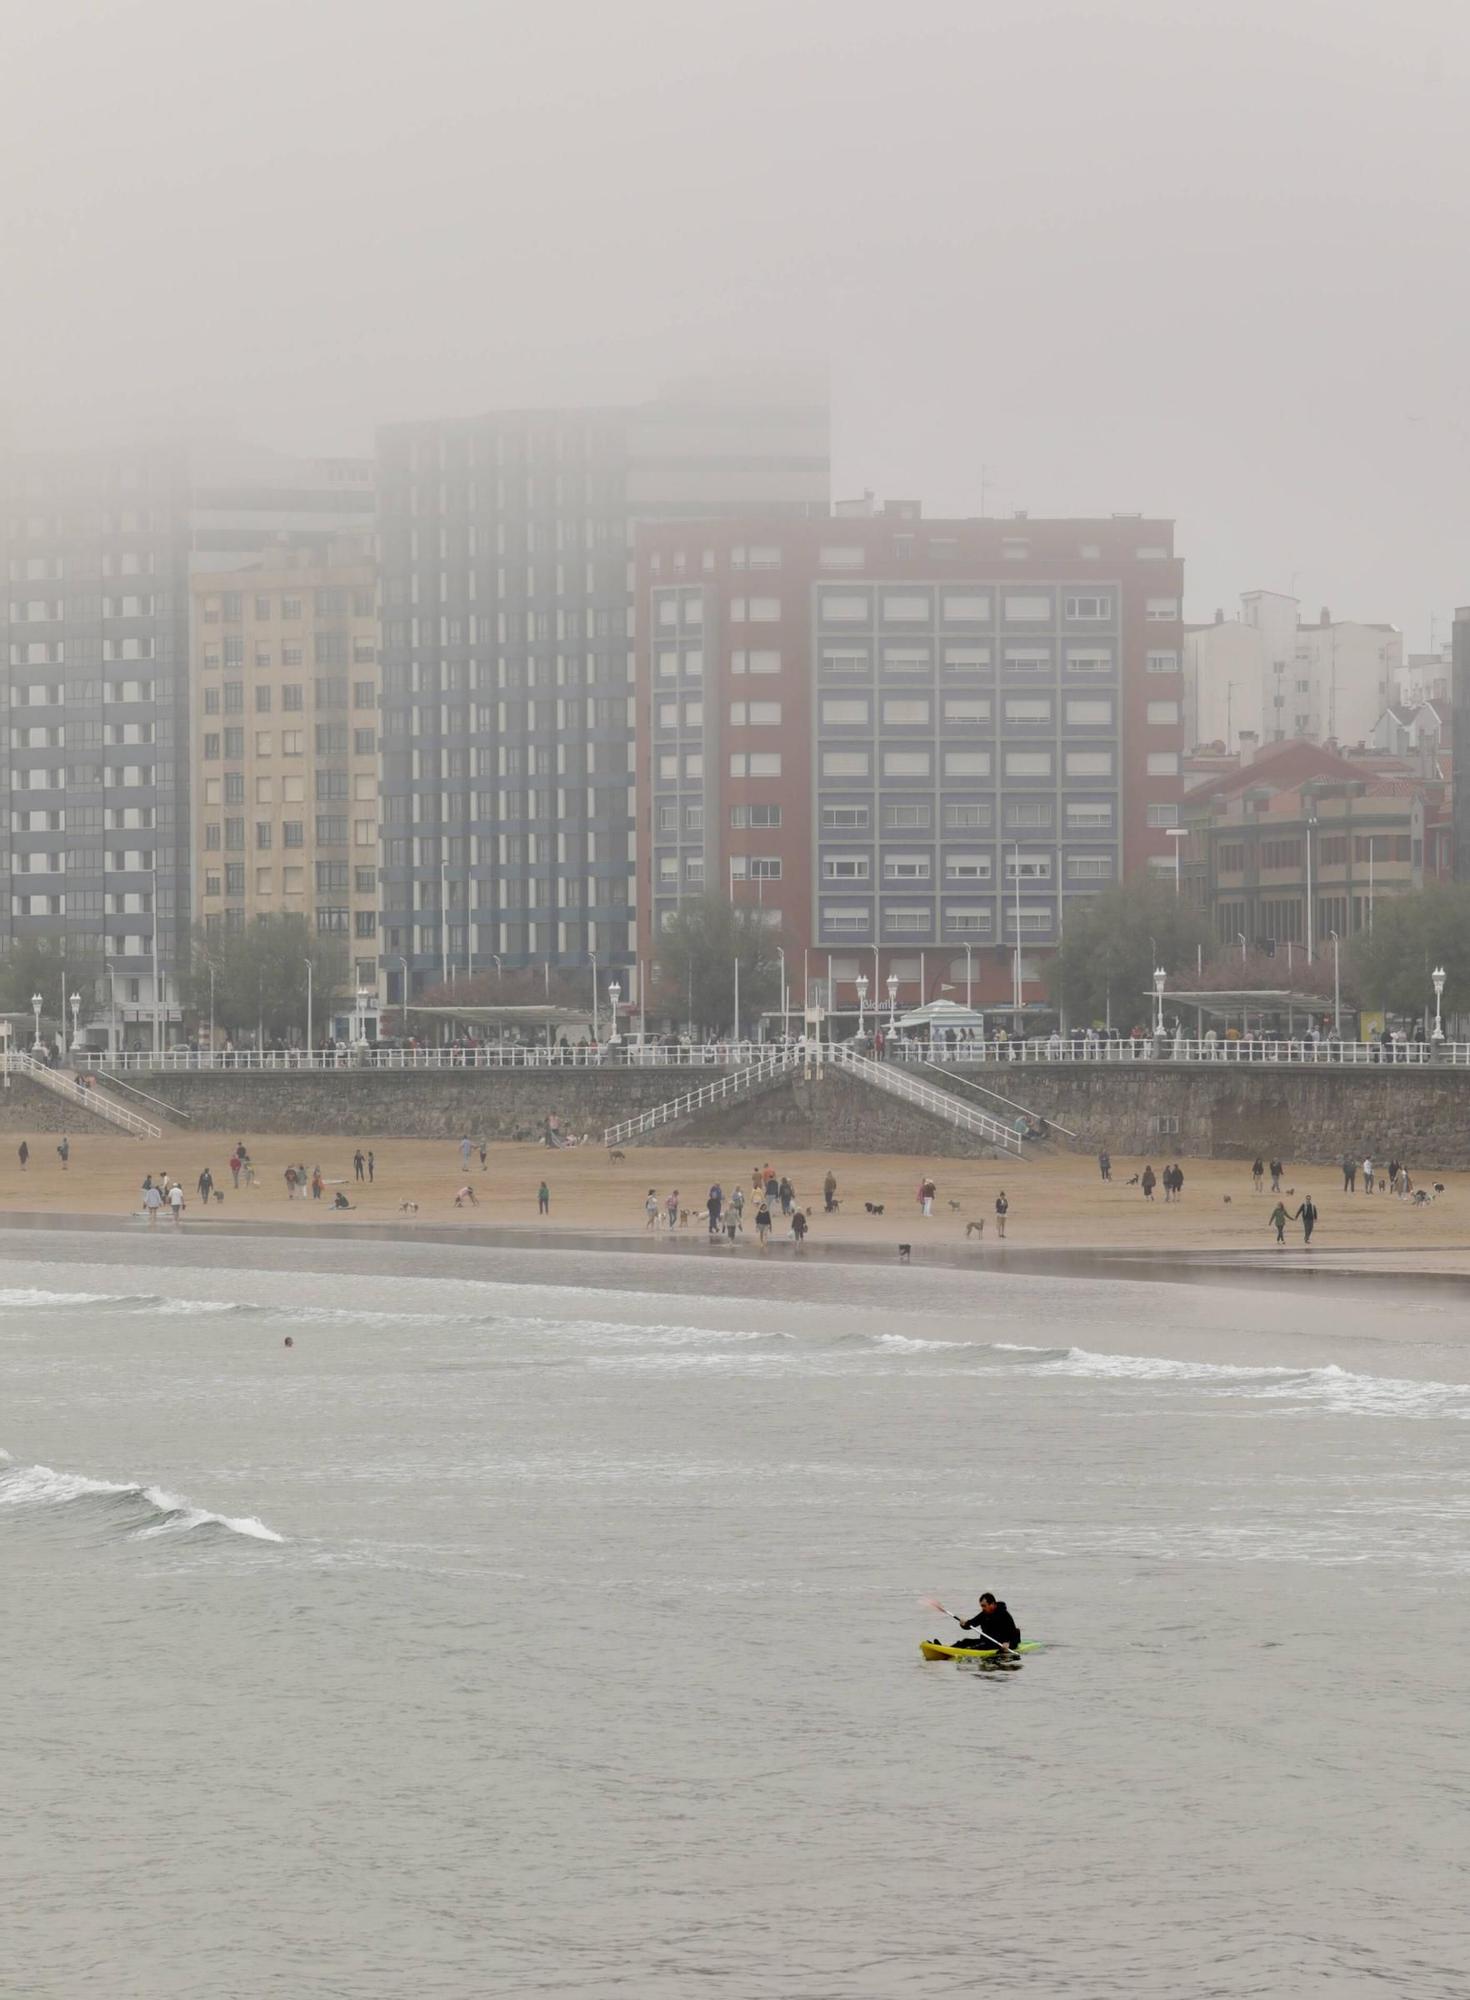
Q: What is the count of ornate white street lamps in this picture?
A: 8